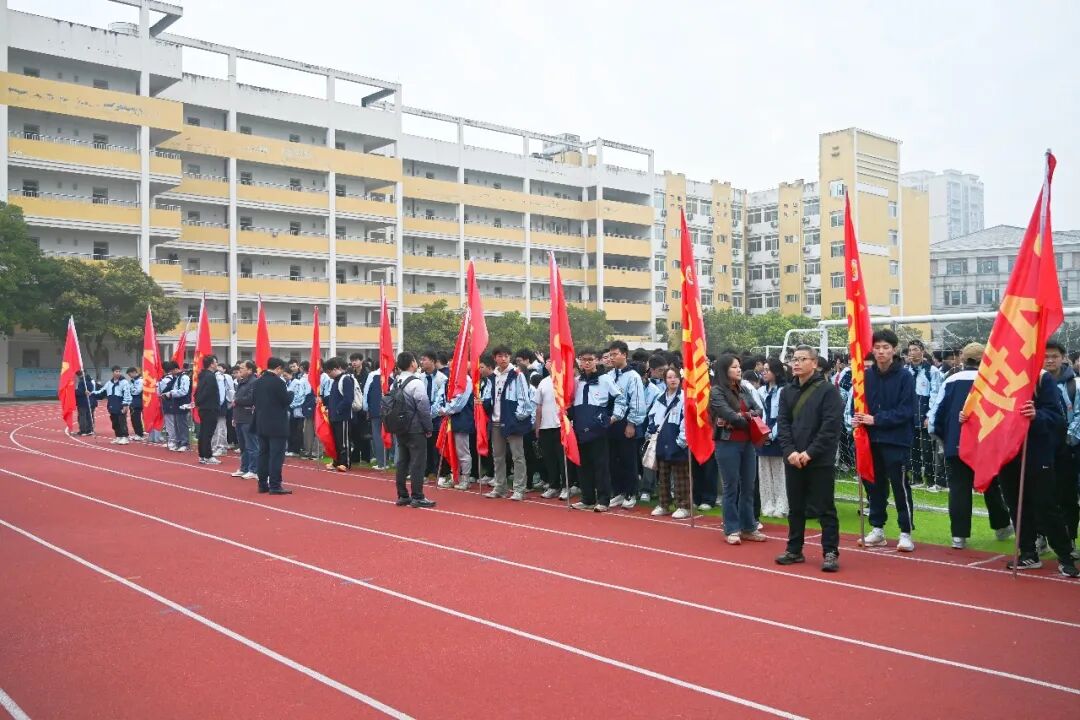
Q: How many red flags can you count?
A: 13